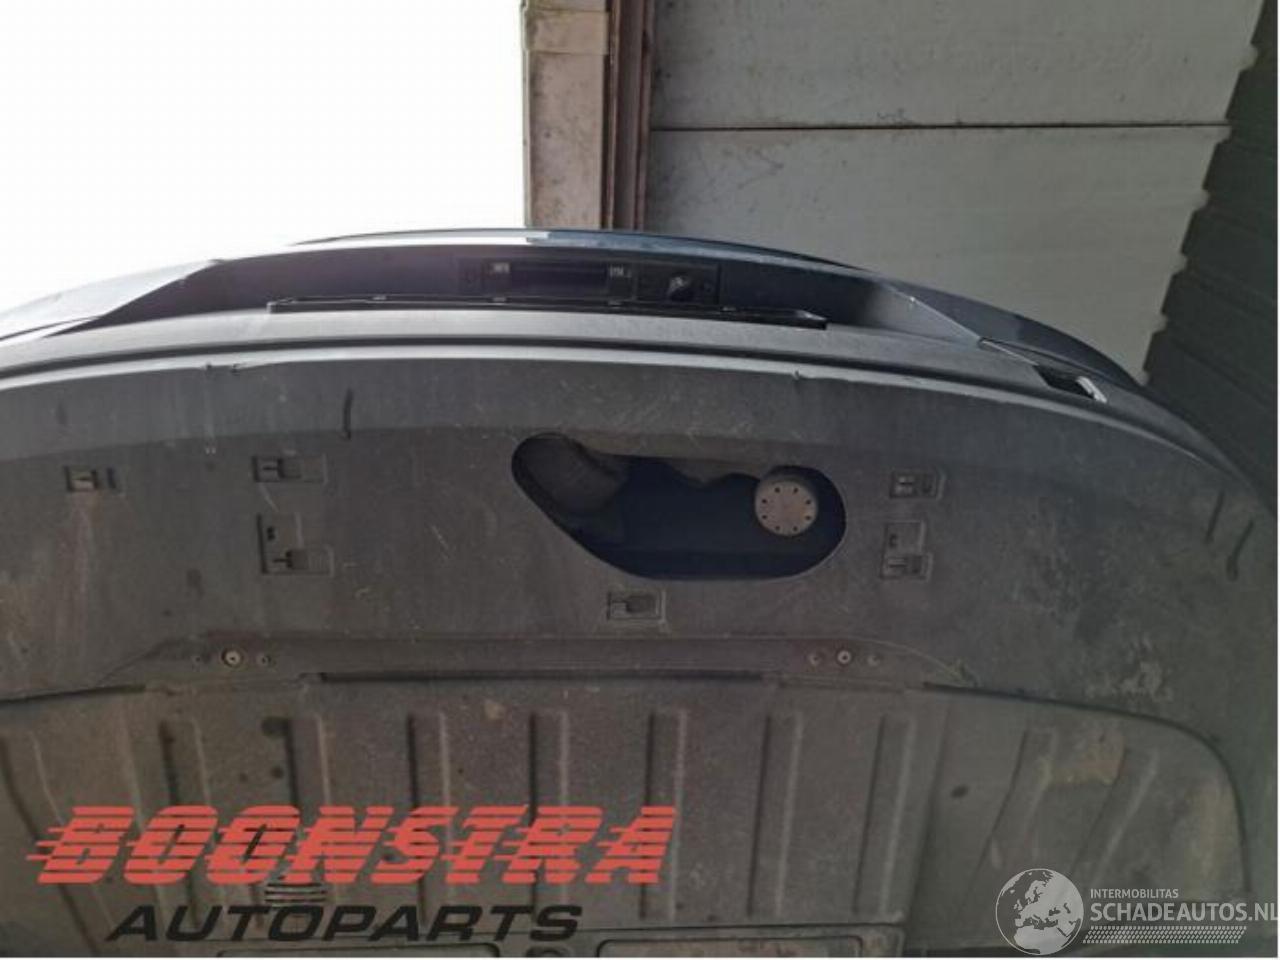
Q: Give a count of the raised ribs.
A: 10